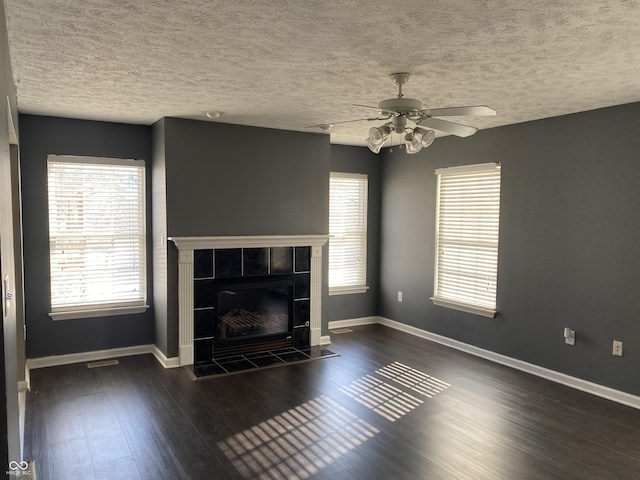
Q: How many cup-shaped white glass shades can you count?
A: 4